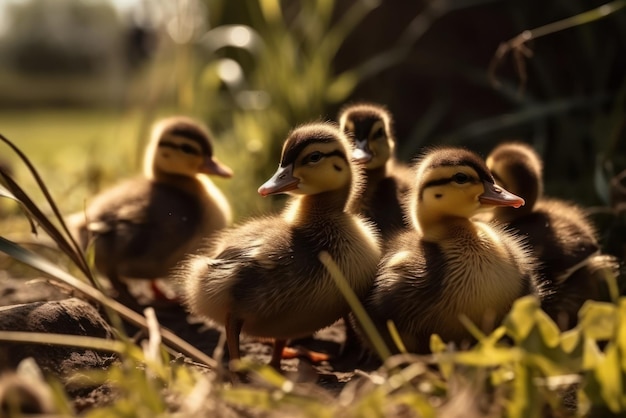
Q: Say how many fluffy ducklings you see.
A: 5